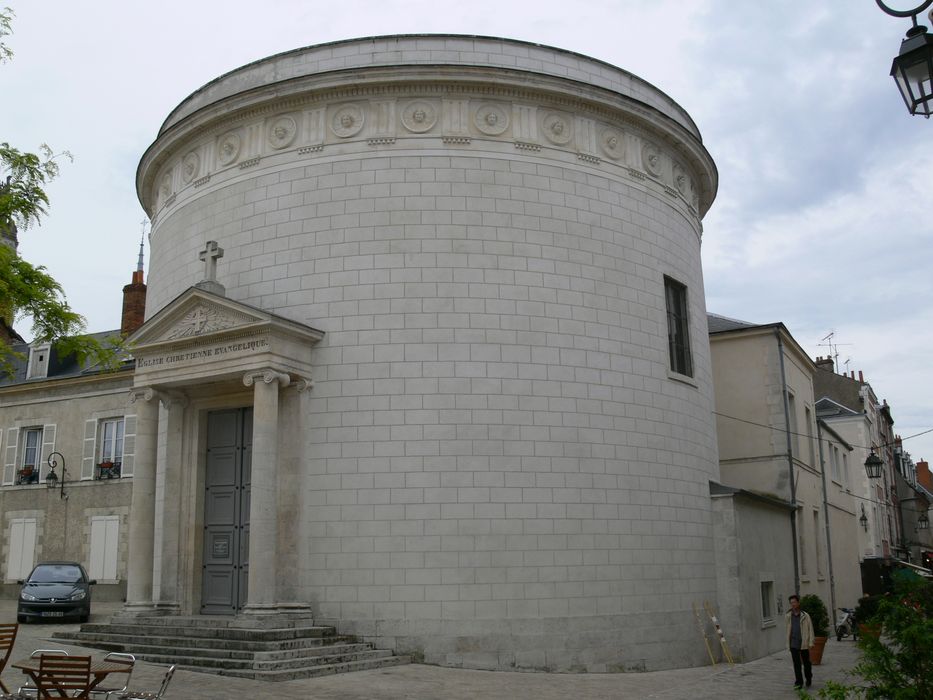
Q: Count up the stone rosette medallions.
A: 11